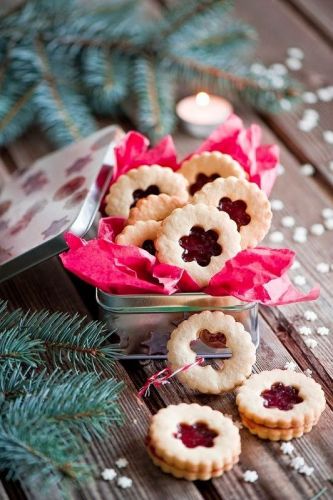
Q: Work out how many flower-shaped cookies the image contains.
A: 9